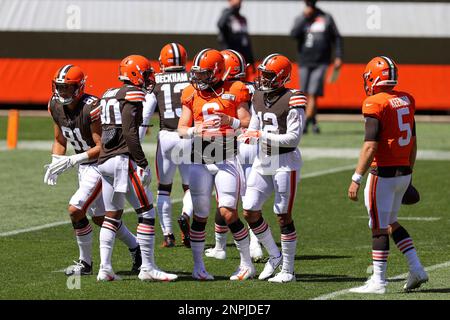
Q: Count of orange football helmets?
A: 7